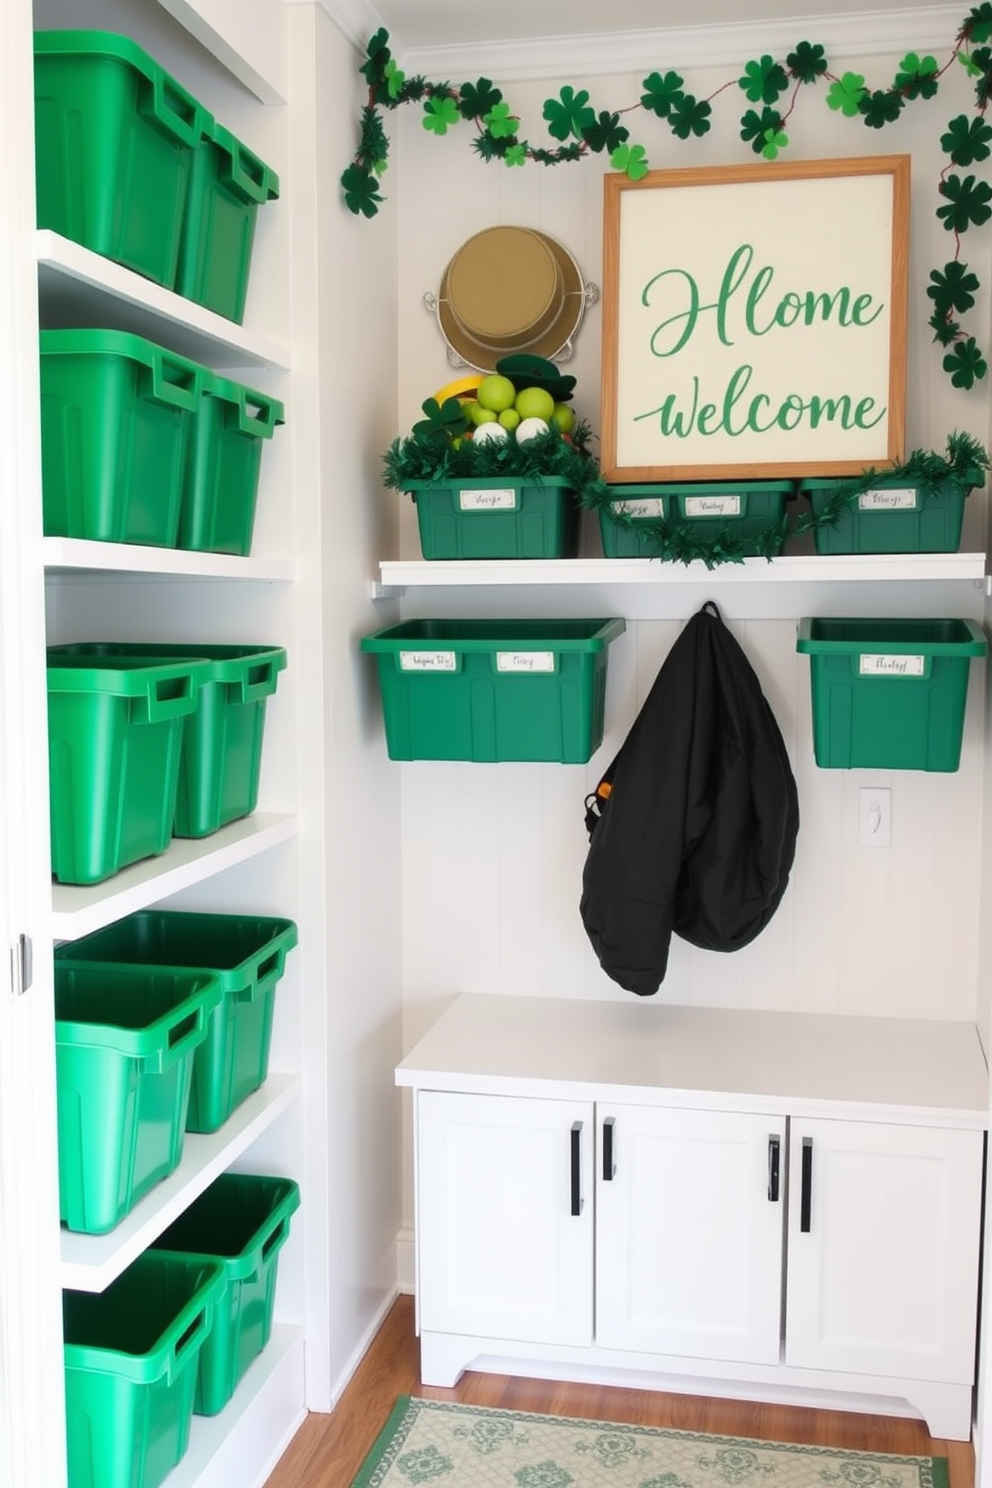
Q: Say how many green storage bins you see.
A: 15